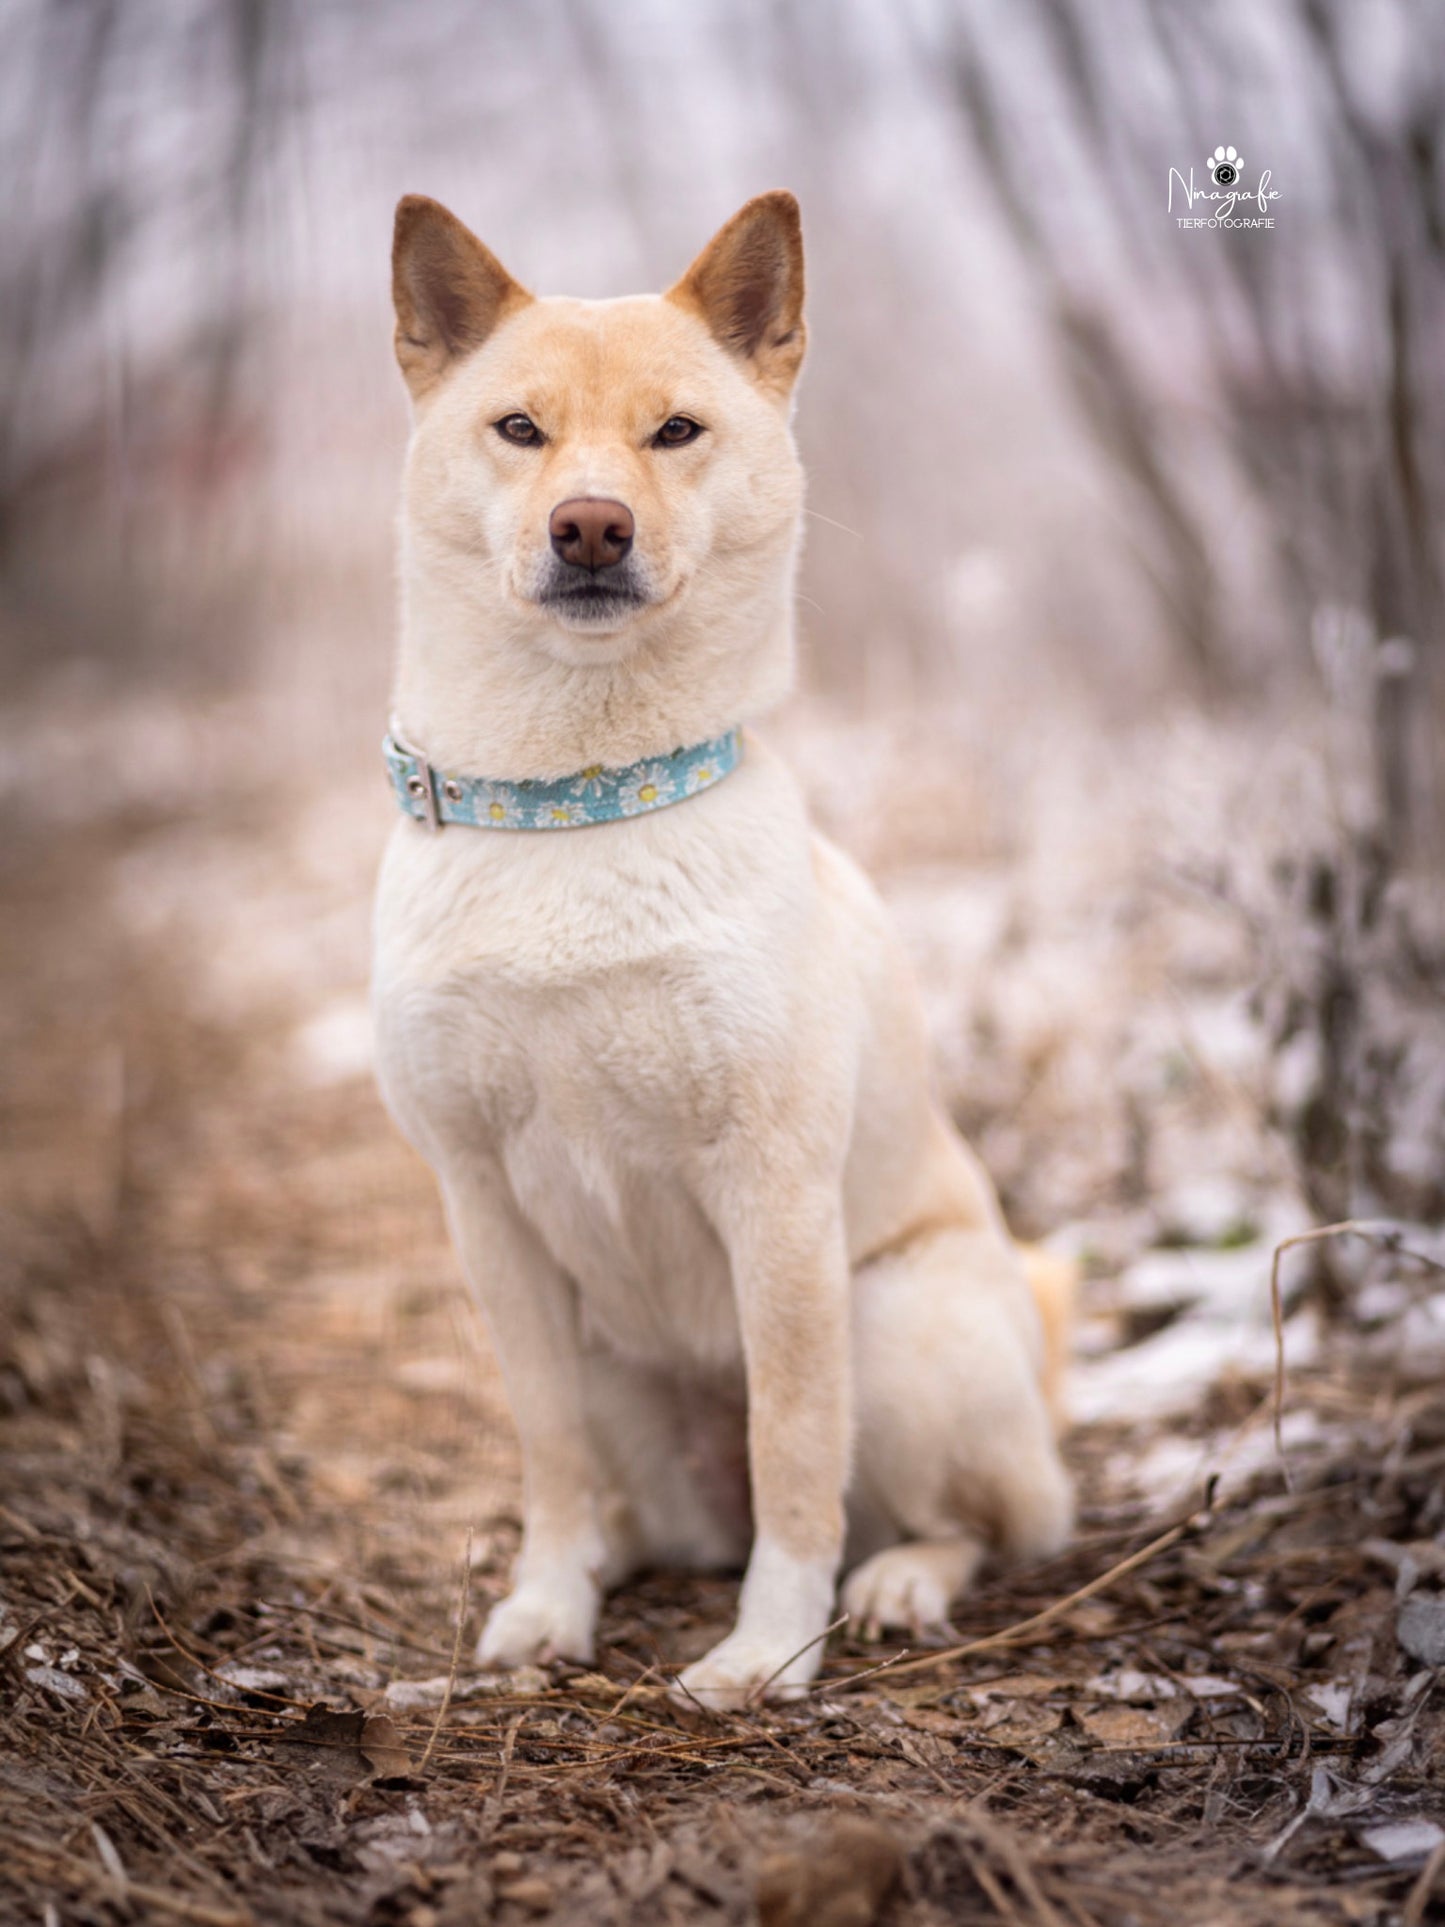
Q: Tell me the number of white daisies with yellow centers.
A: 5